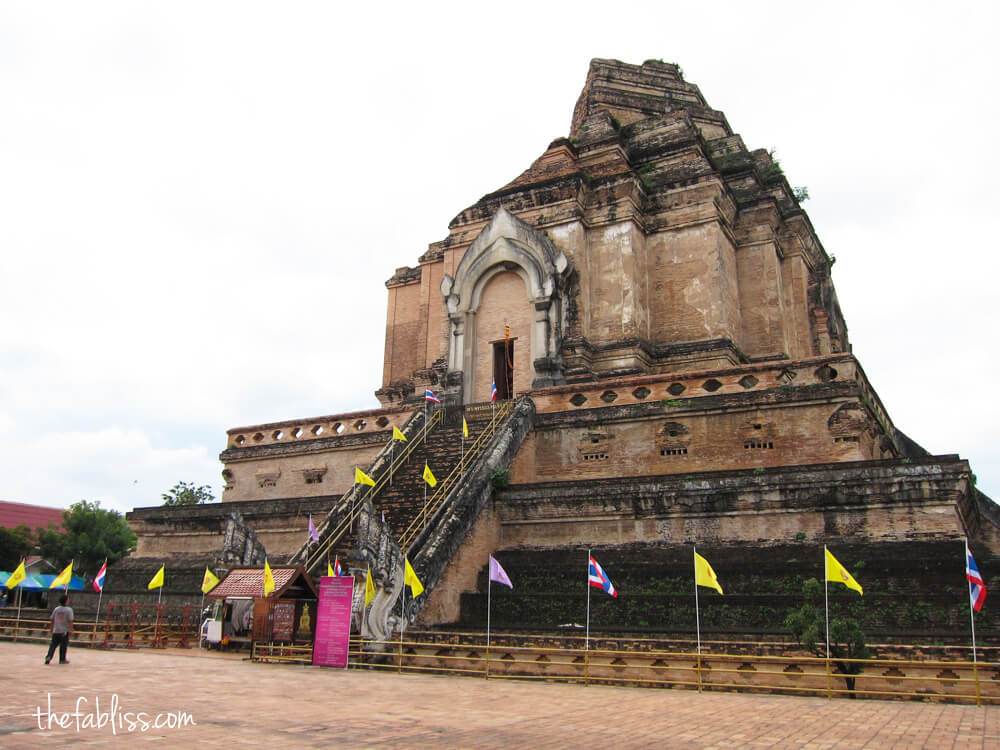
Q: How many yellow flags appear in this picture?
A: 14